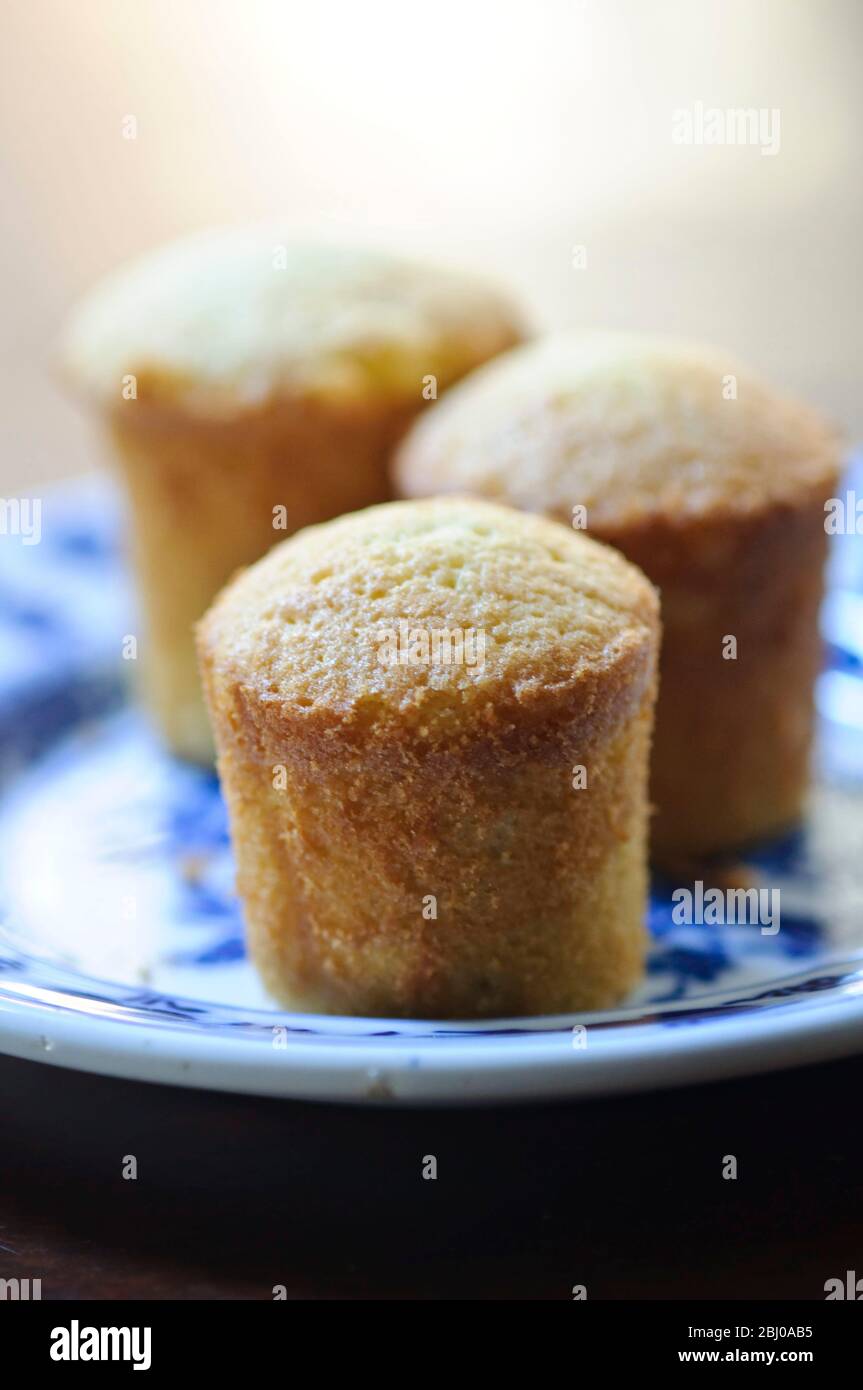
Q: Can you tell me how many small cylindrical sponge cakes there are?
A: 3